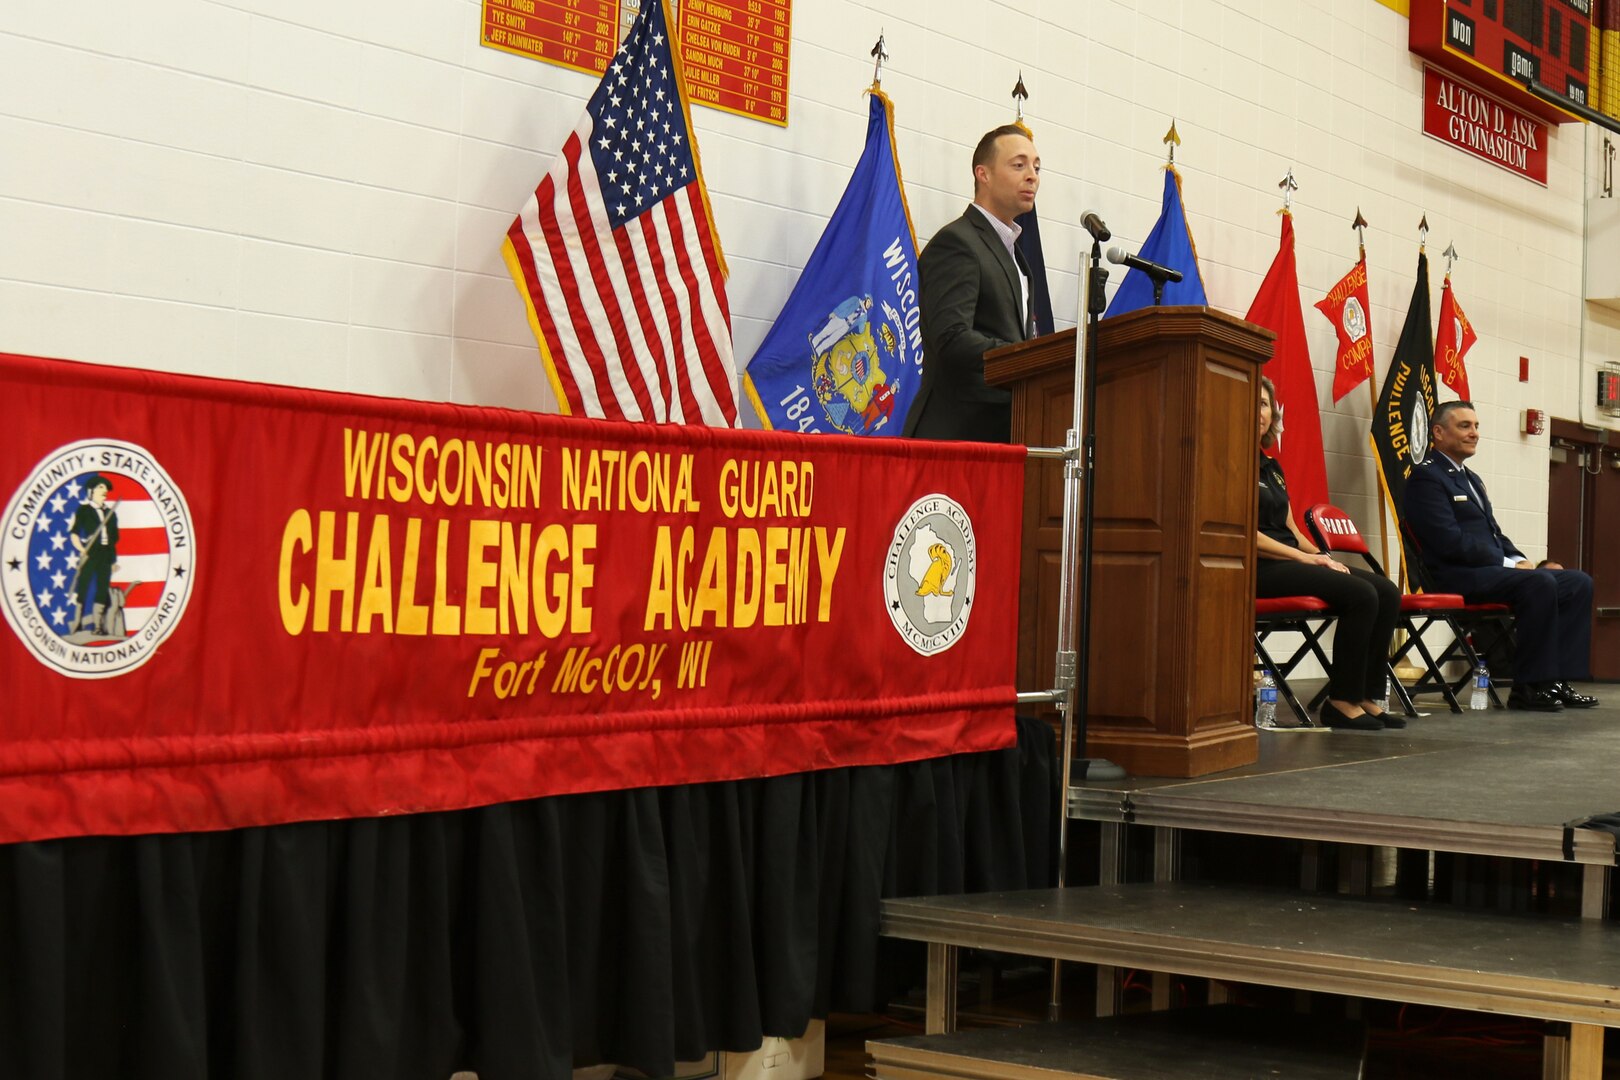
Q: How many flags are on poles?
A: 8